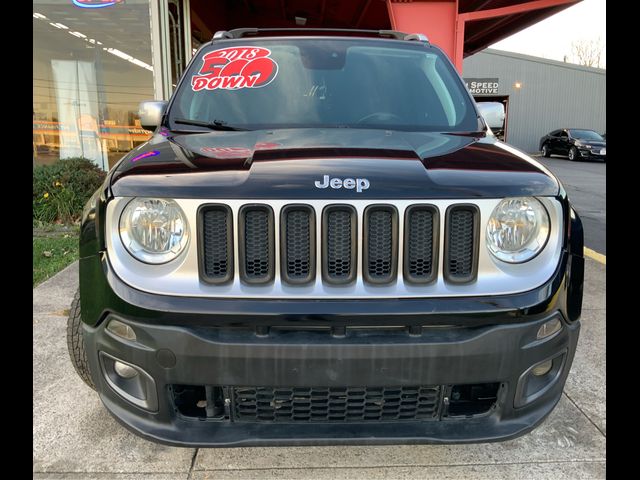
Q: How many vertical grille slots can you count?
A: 7